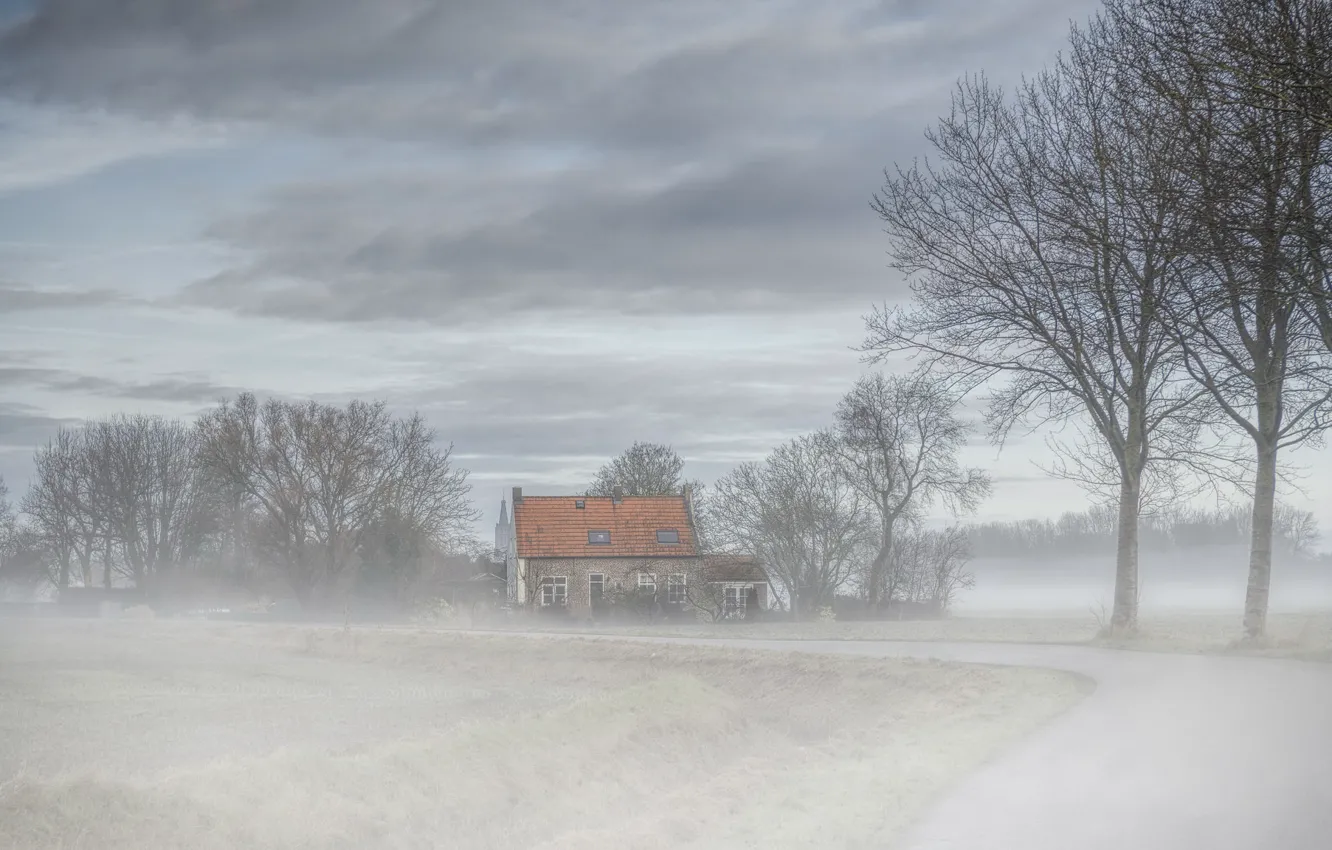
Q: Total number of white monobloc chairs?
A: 0